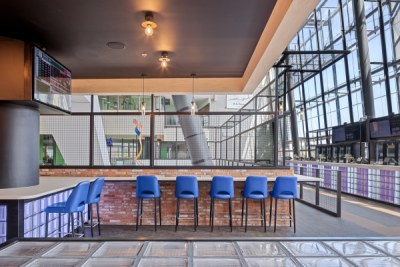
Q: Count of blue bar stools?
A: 7